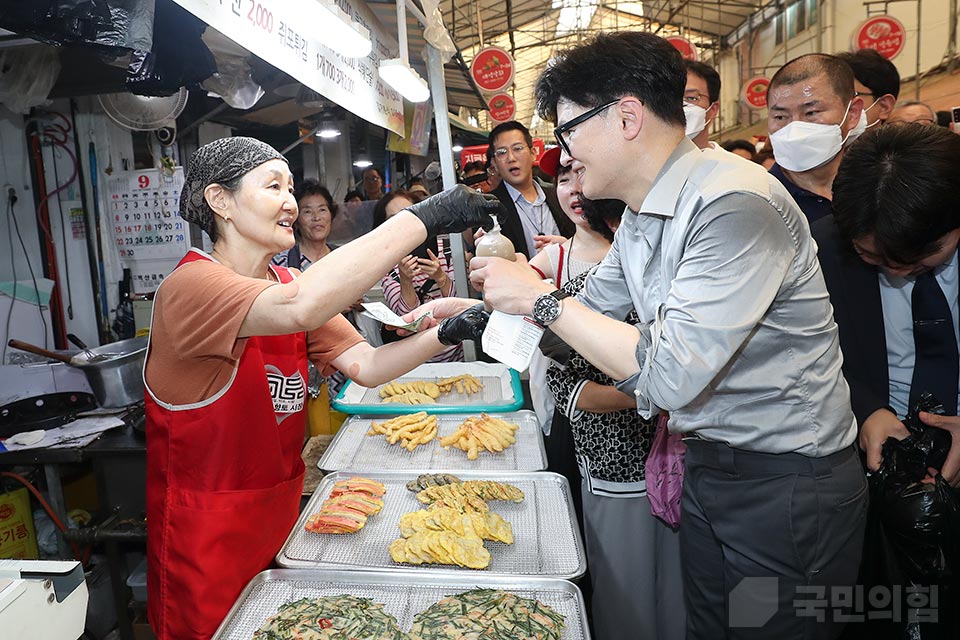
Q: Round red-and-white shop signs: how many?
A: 5